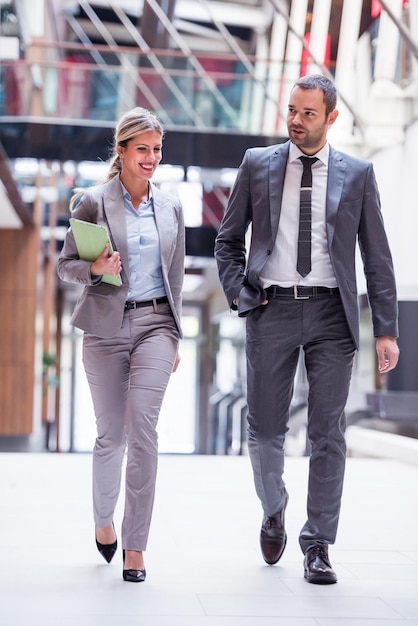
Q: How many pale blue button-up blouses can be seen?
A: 1